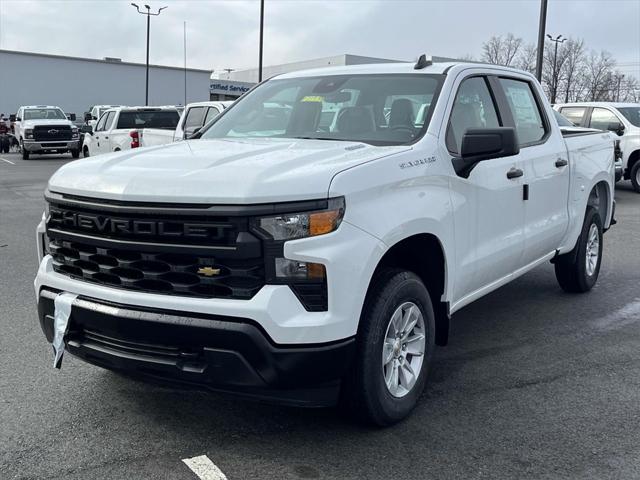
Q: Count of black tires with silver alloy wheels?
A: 2